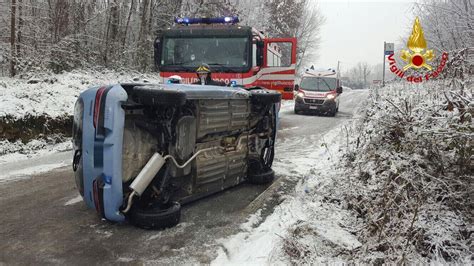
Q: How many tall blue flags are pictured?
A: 0